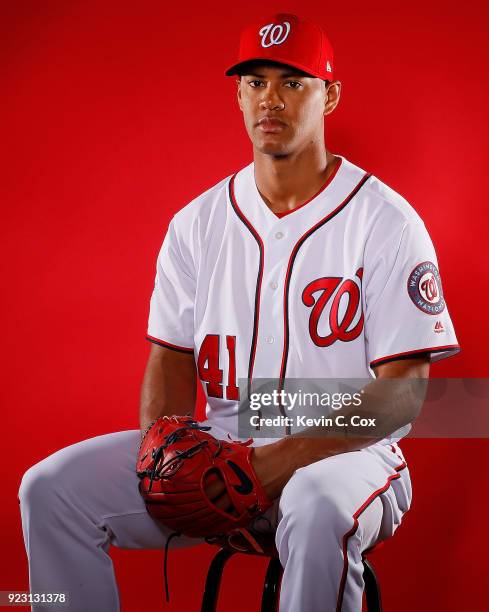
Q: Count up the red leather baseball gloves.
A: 1